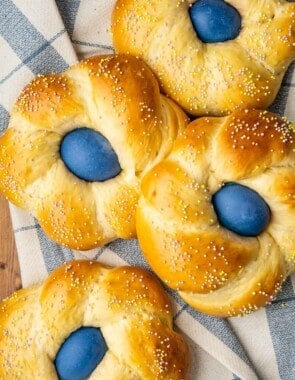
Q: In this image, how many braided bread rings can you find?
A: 4